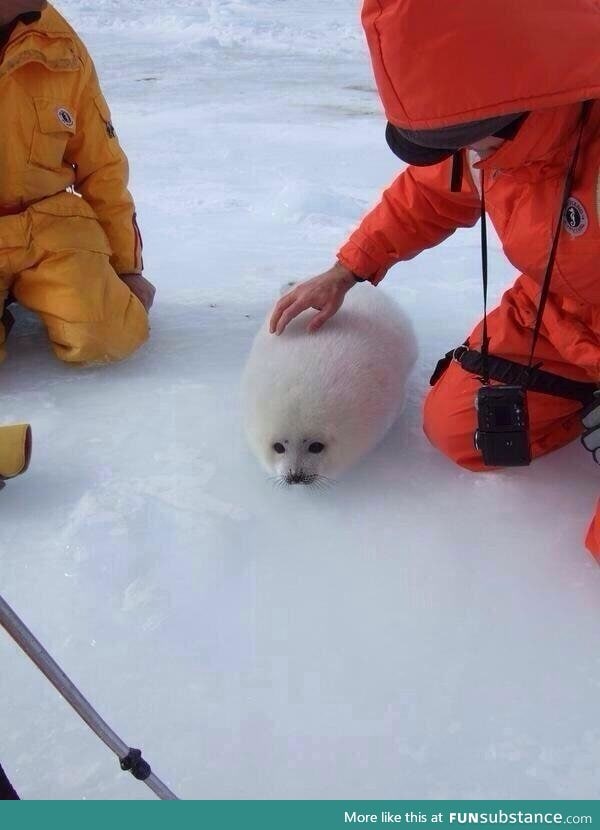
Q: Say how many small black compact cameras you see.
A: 1